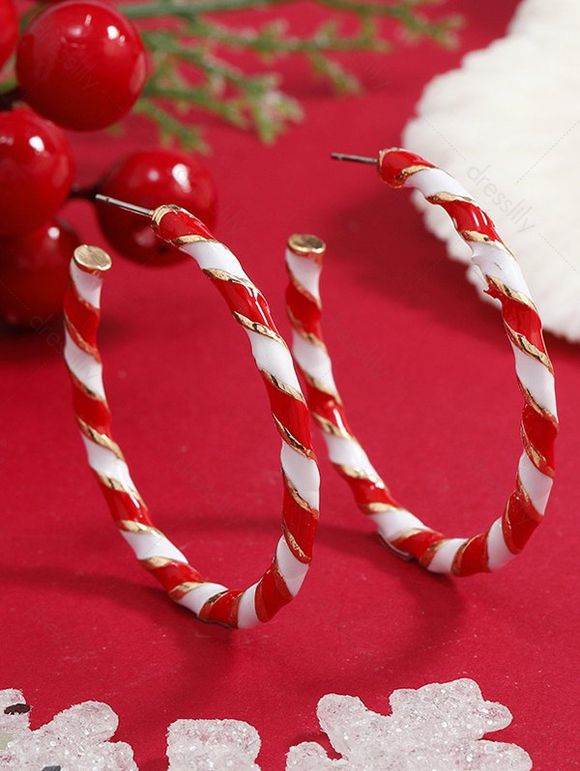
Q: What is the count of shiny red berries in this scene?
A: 5